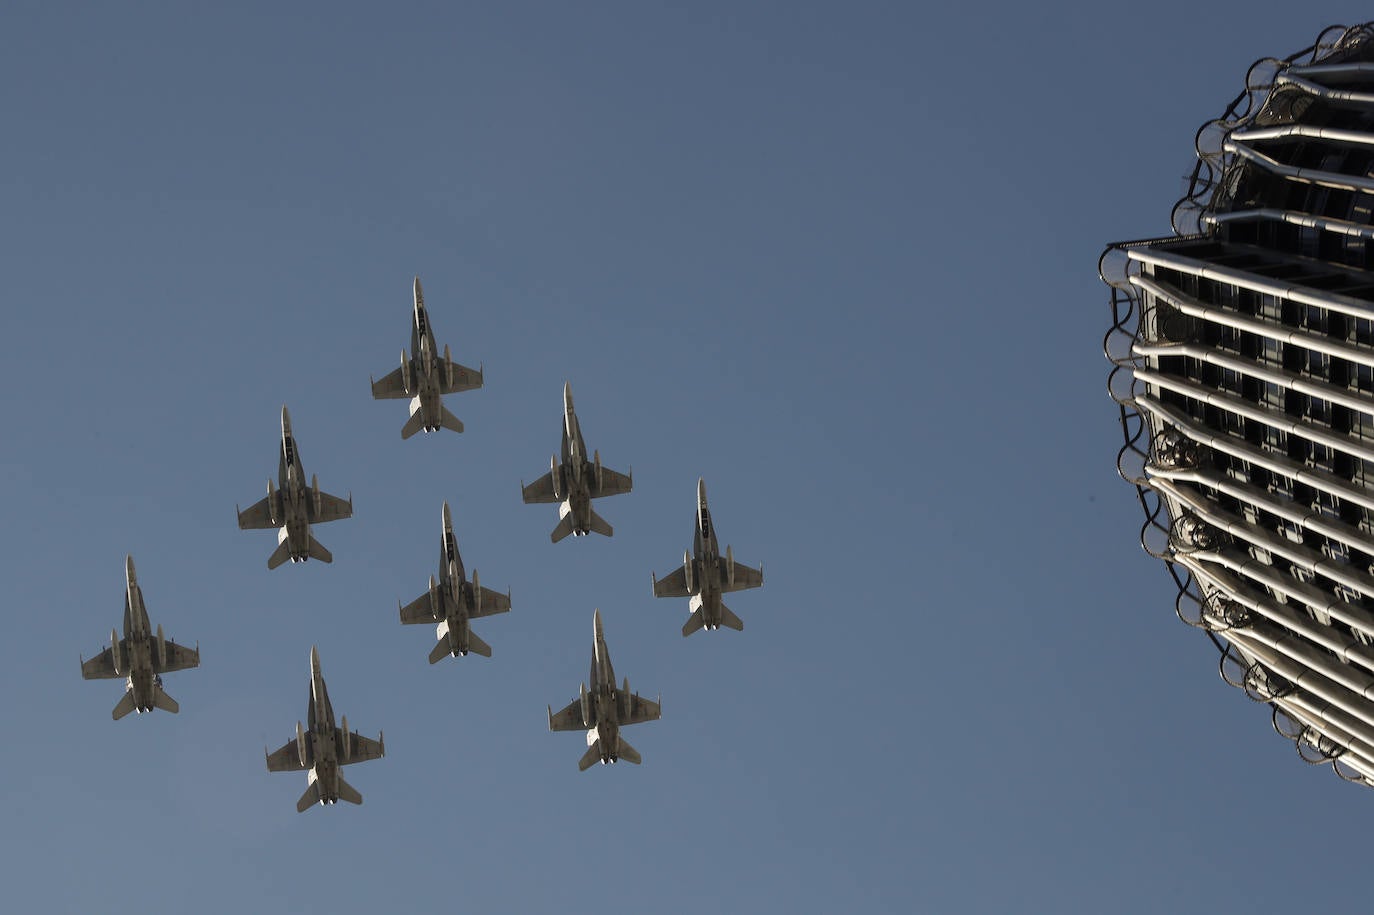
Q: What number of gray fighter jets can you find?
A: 8